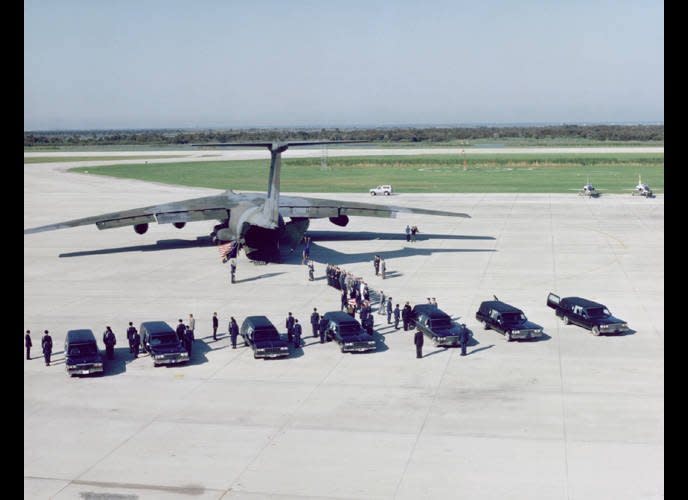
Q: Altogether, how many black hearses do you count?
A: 7